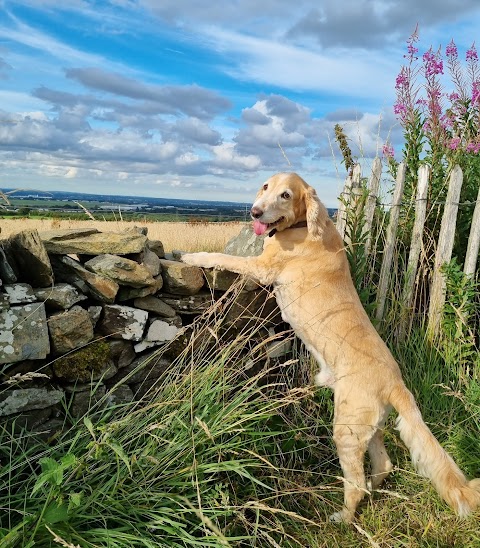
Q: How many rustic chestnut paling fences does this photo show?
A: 1